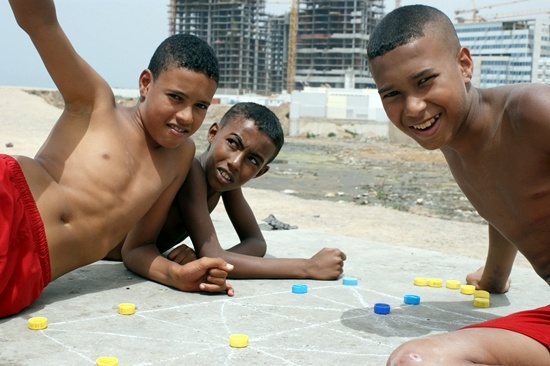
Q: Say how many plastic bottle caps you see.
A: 14